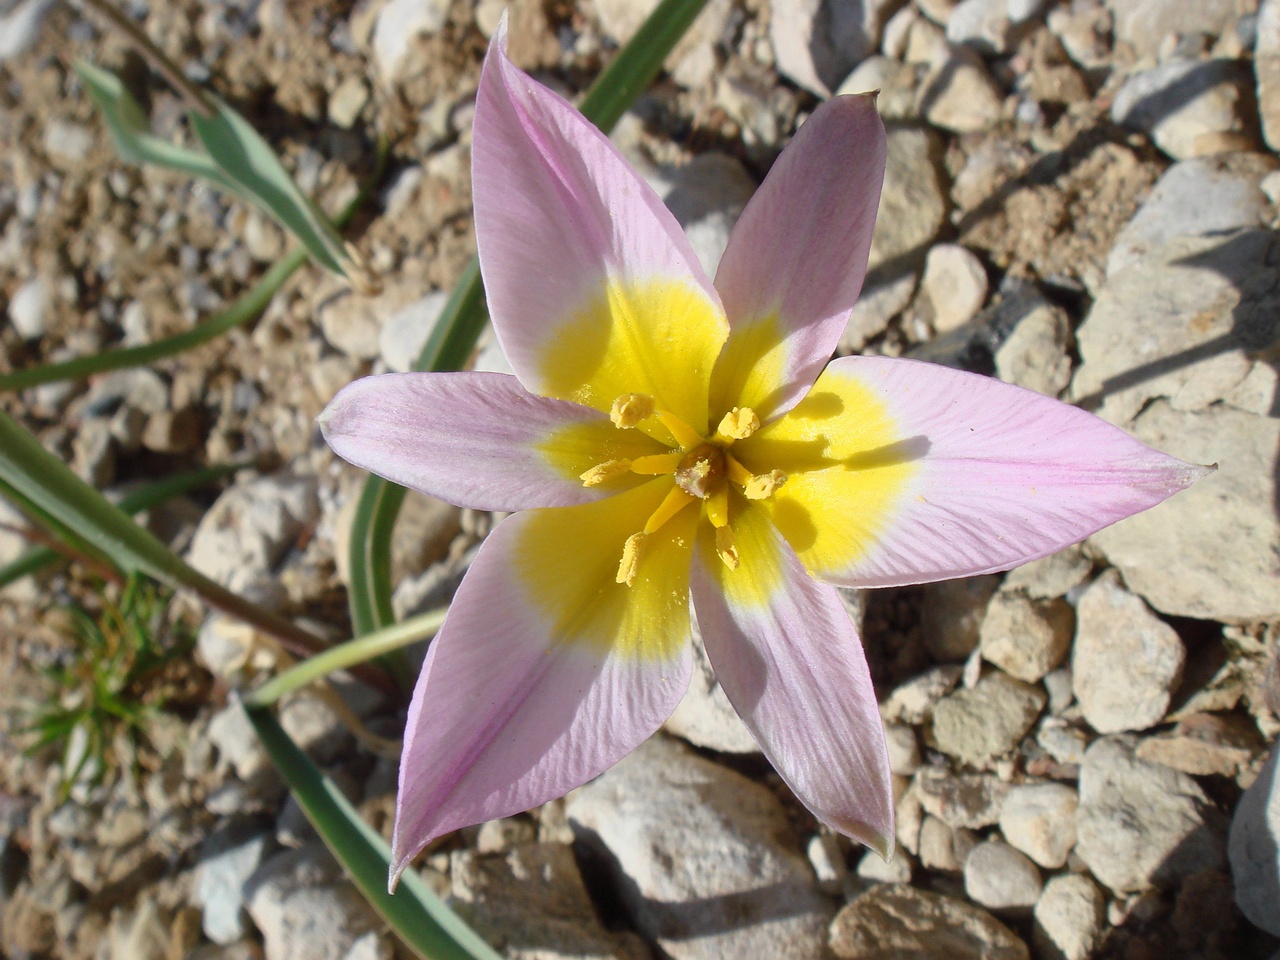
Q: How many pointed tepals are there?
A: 6